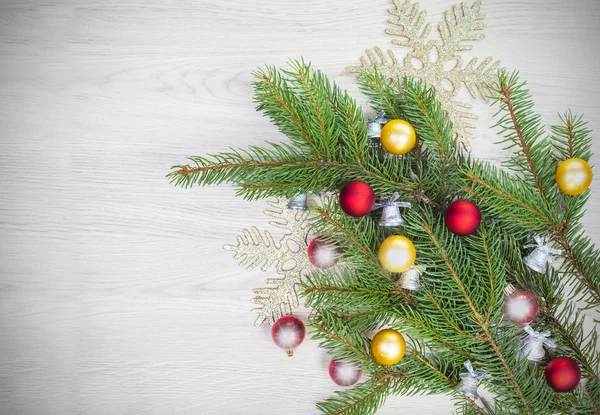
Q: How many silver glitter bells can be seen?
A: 7